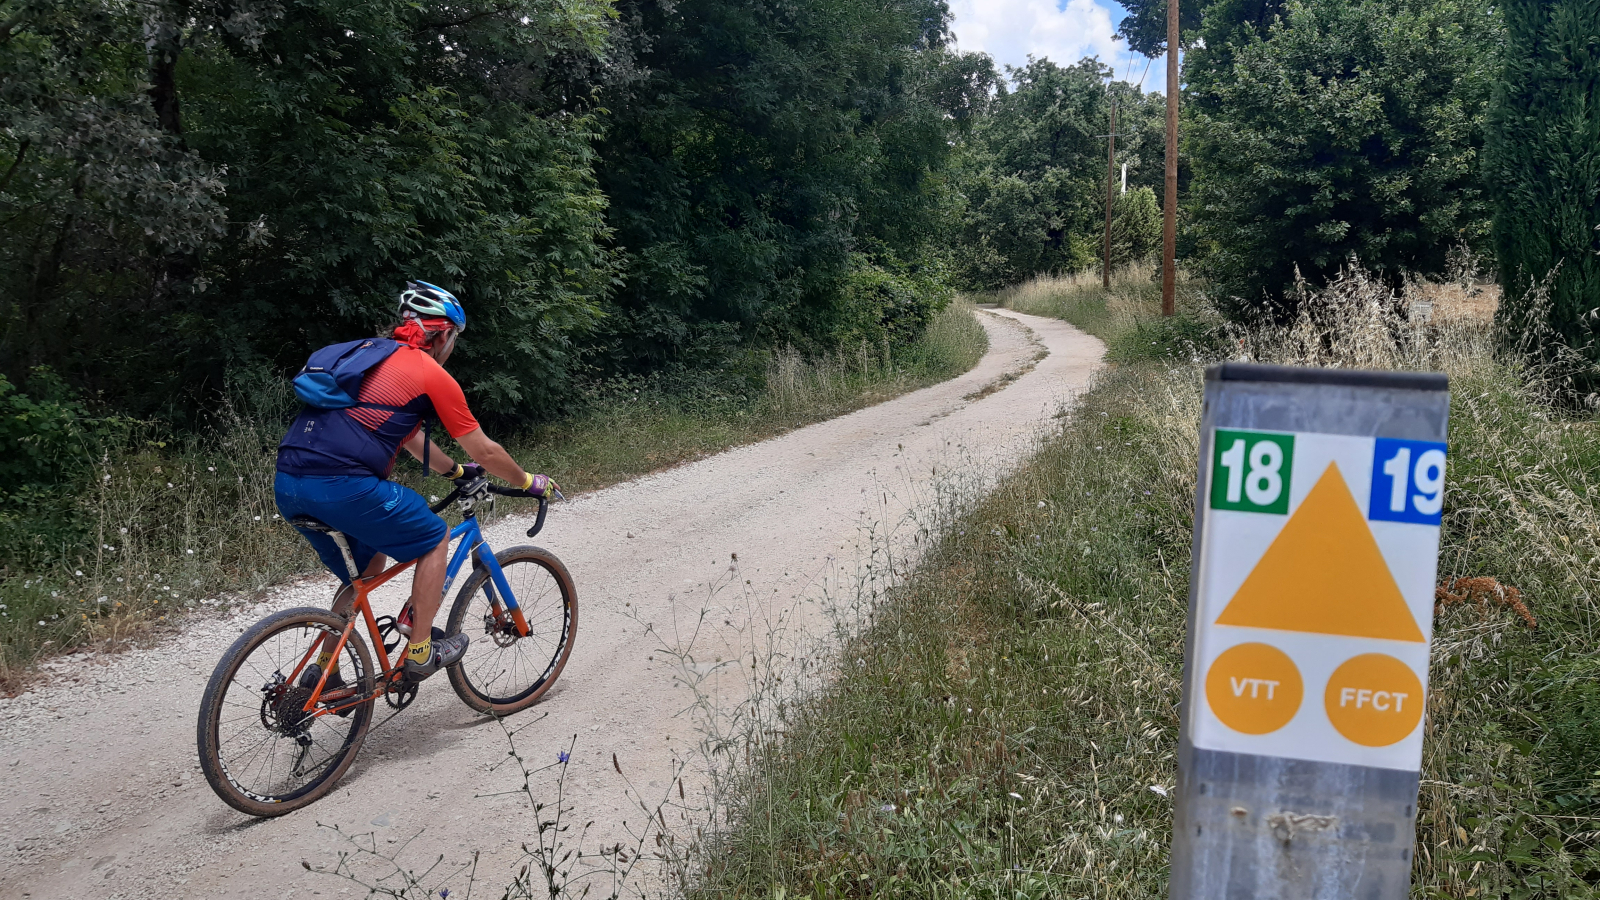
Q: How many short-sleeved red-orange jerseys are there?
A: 1